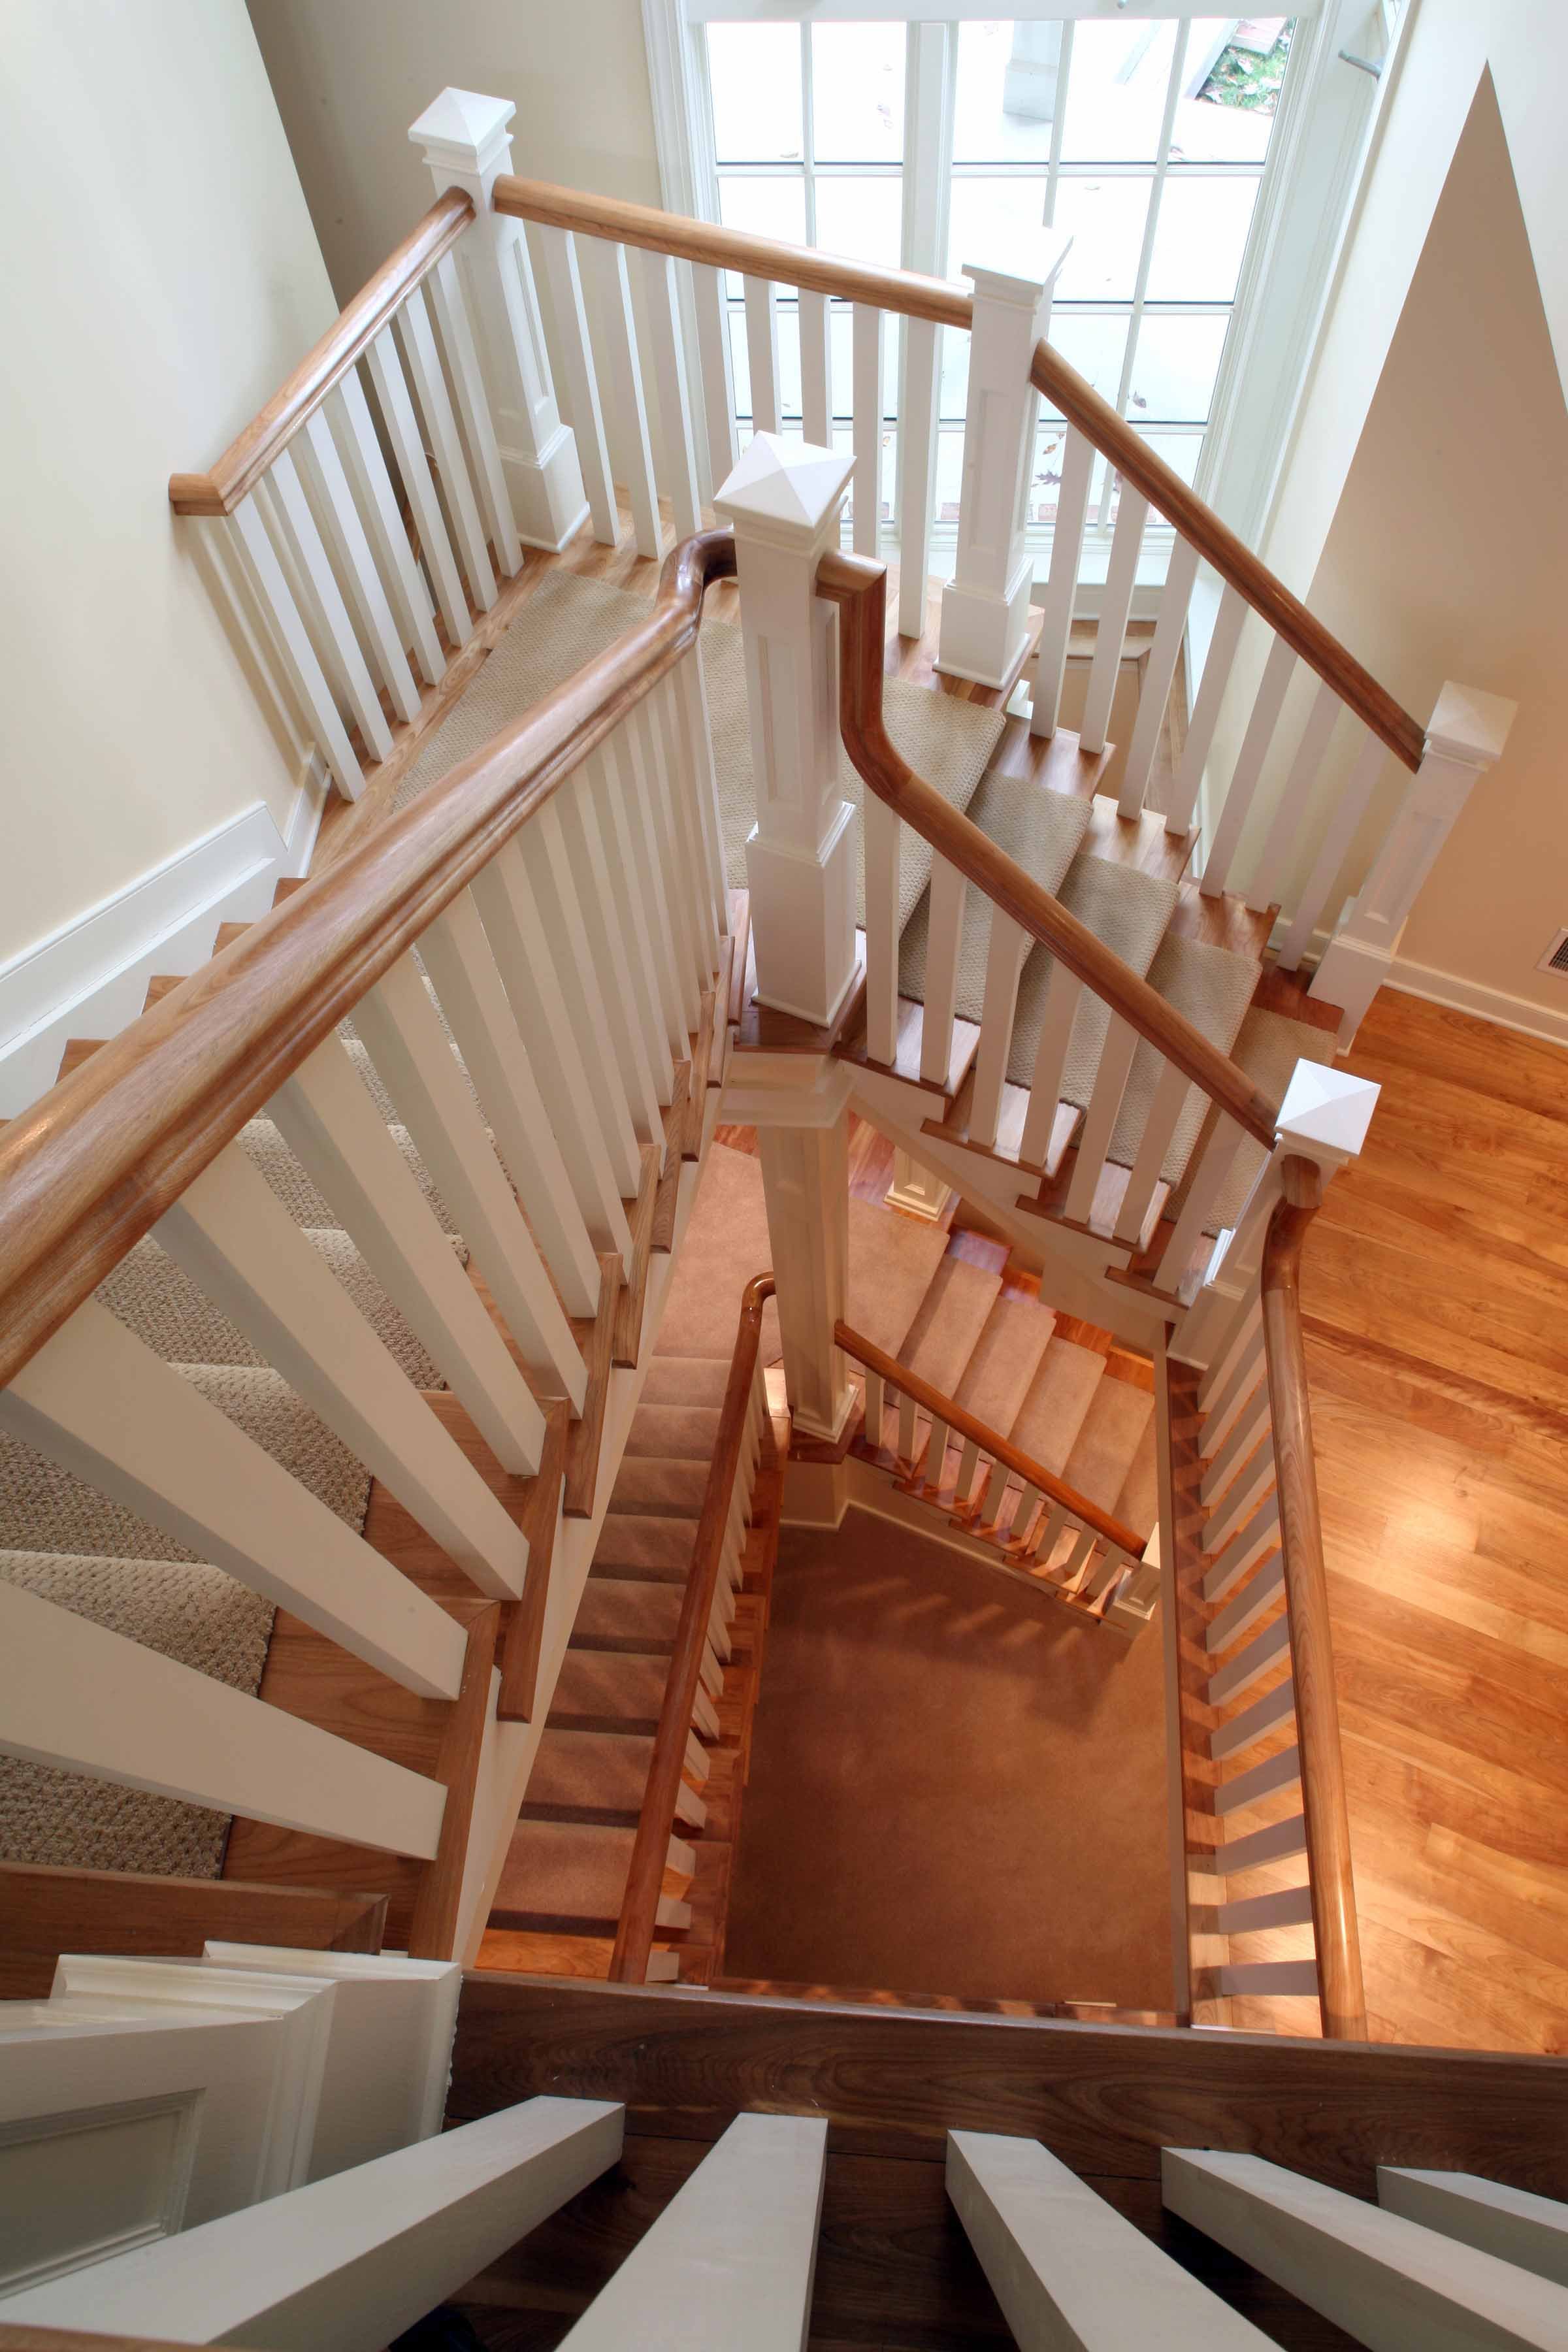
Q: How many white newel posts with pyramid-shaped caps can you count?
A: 5